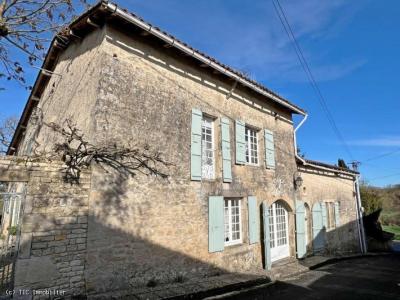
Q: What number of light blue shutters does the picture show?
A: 11